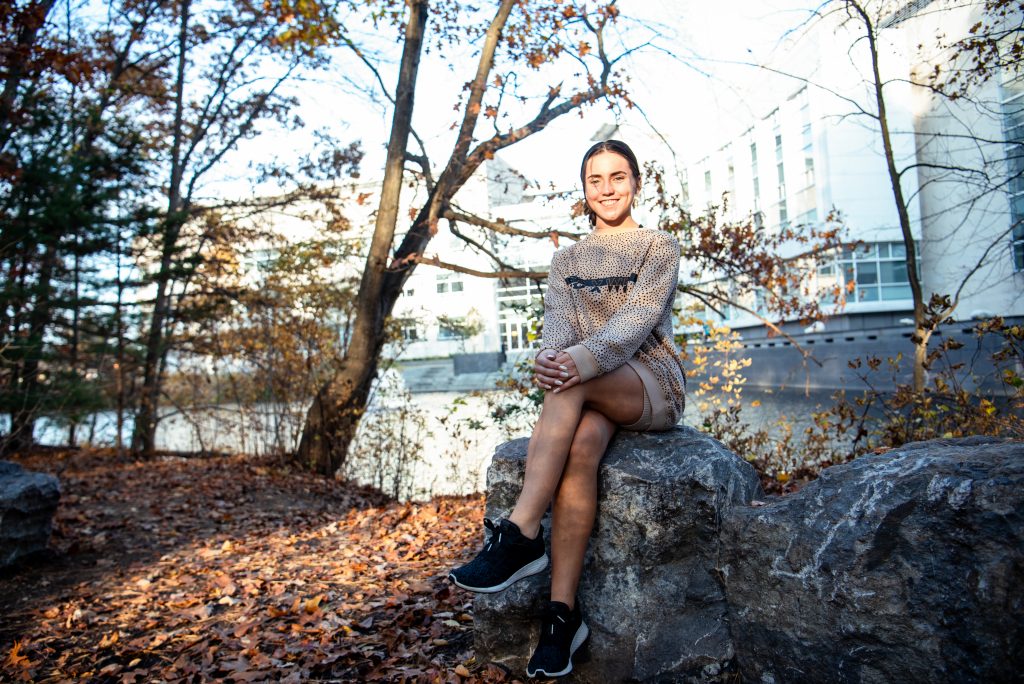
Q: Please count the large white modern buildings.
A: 2